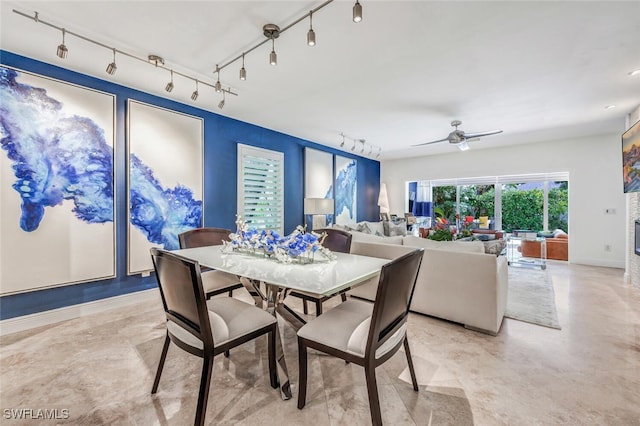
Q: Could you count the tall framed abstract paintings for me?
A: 4